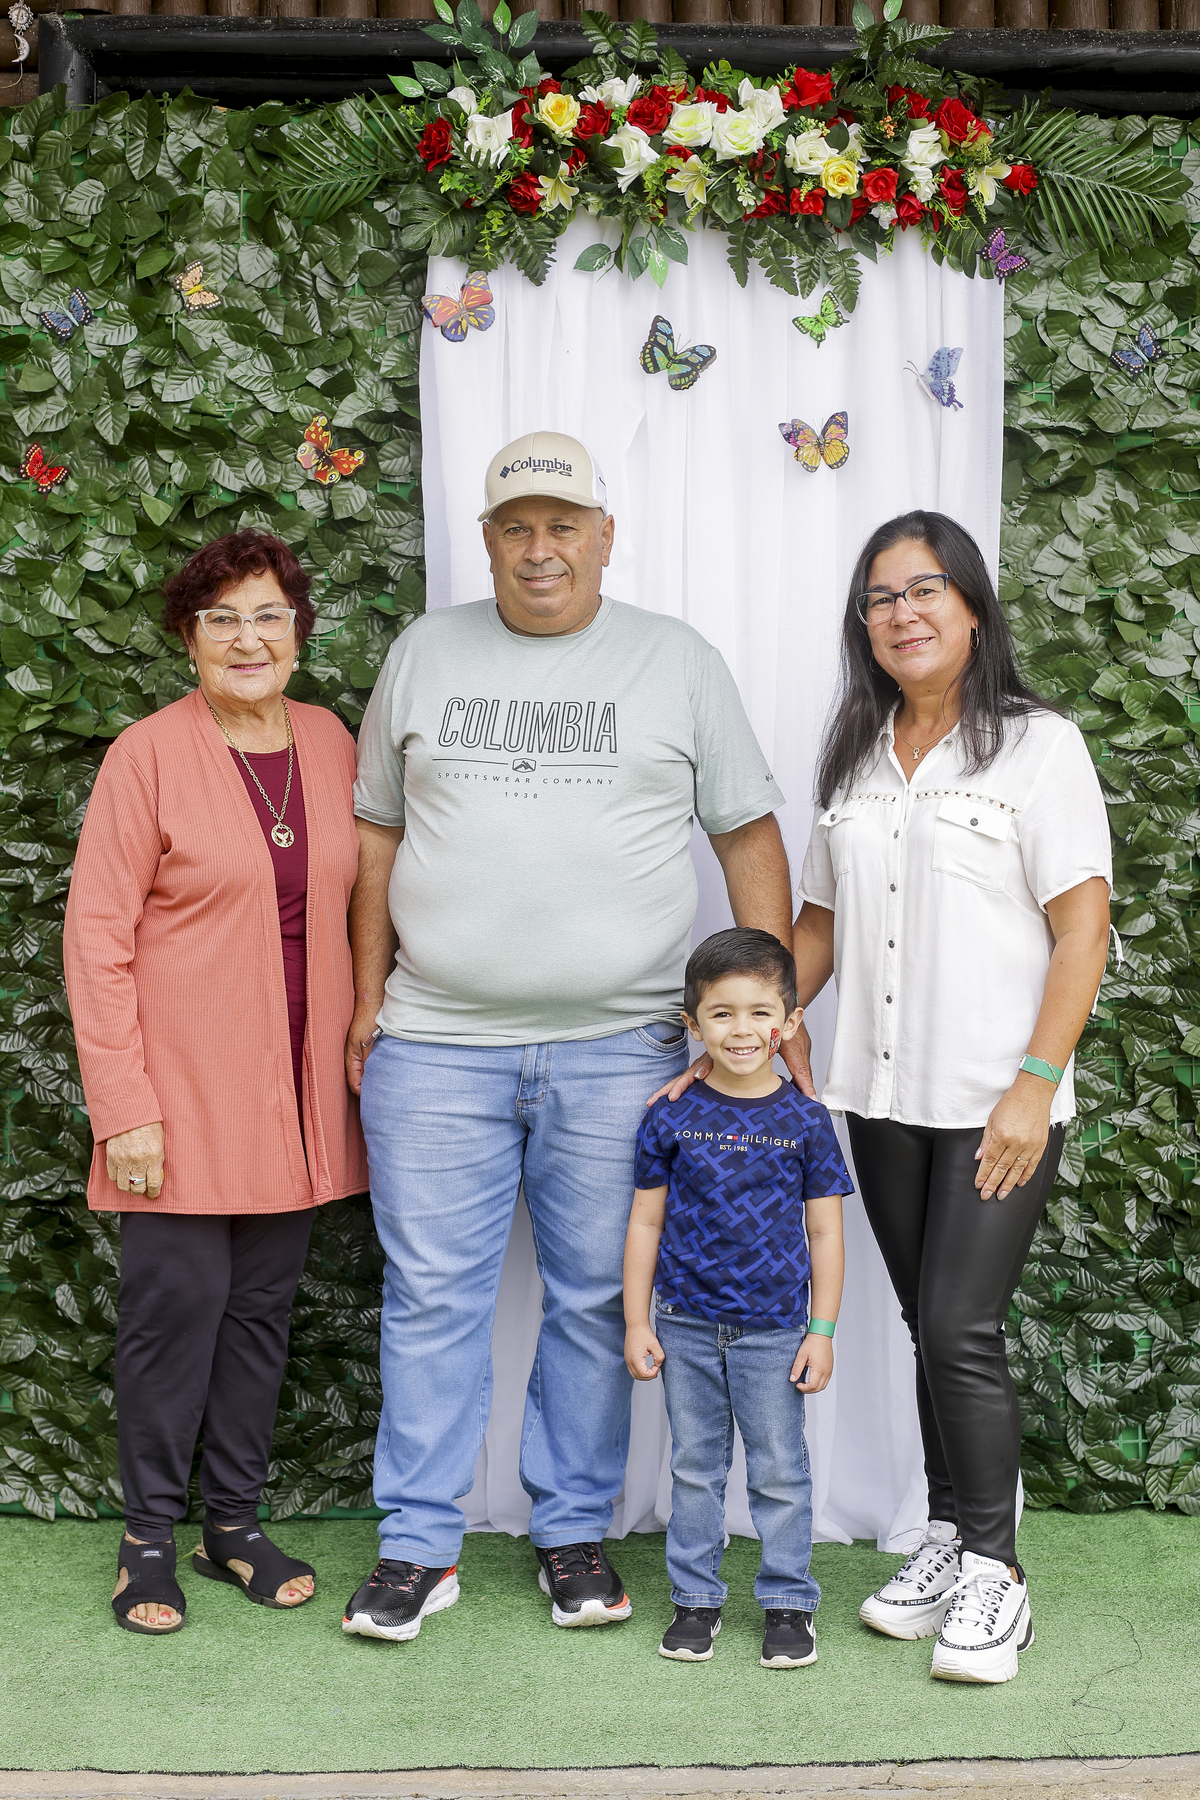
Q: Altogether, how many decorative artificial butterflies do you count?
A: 11